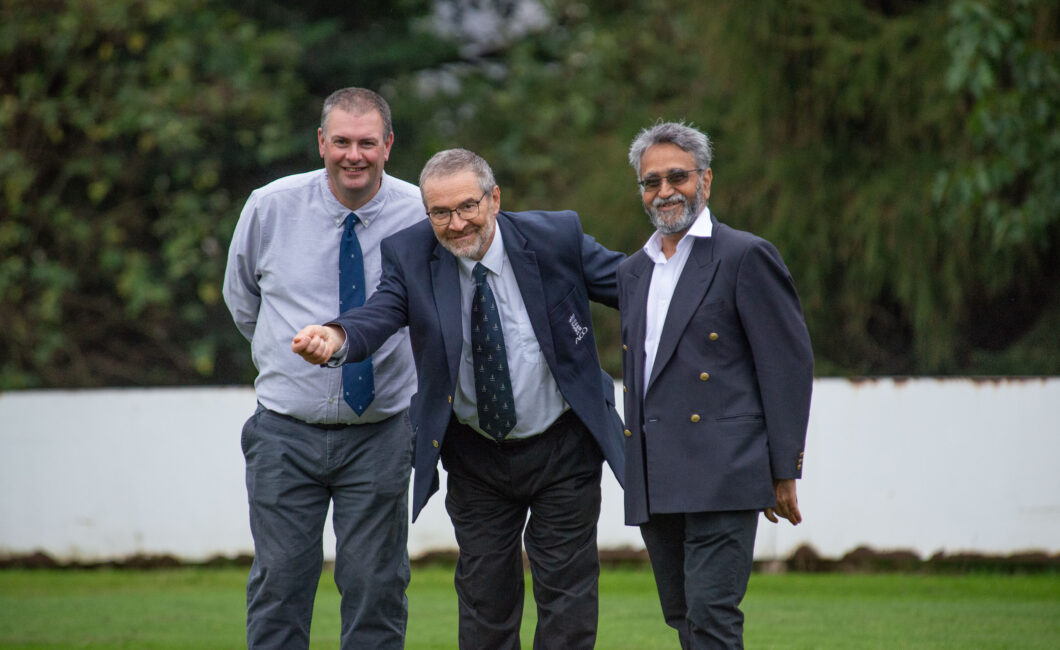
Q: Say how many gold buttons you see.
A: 11